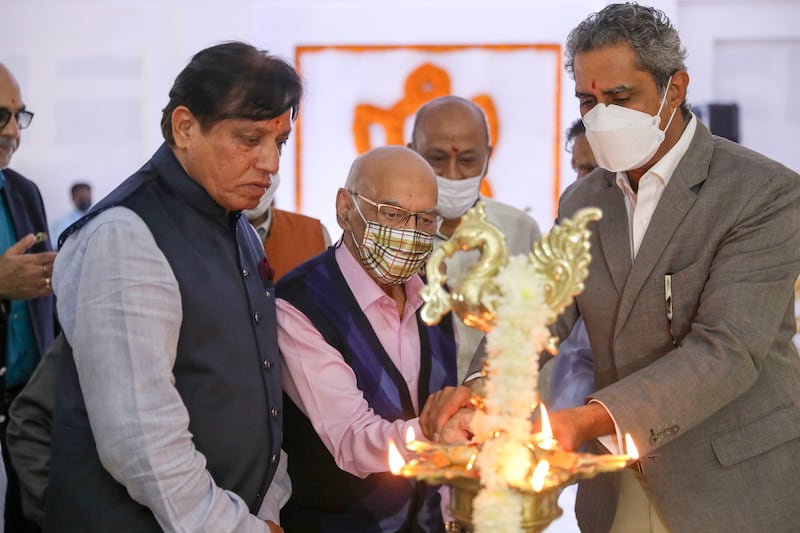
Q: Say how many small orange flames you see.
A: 5